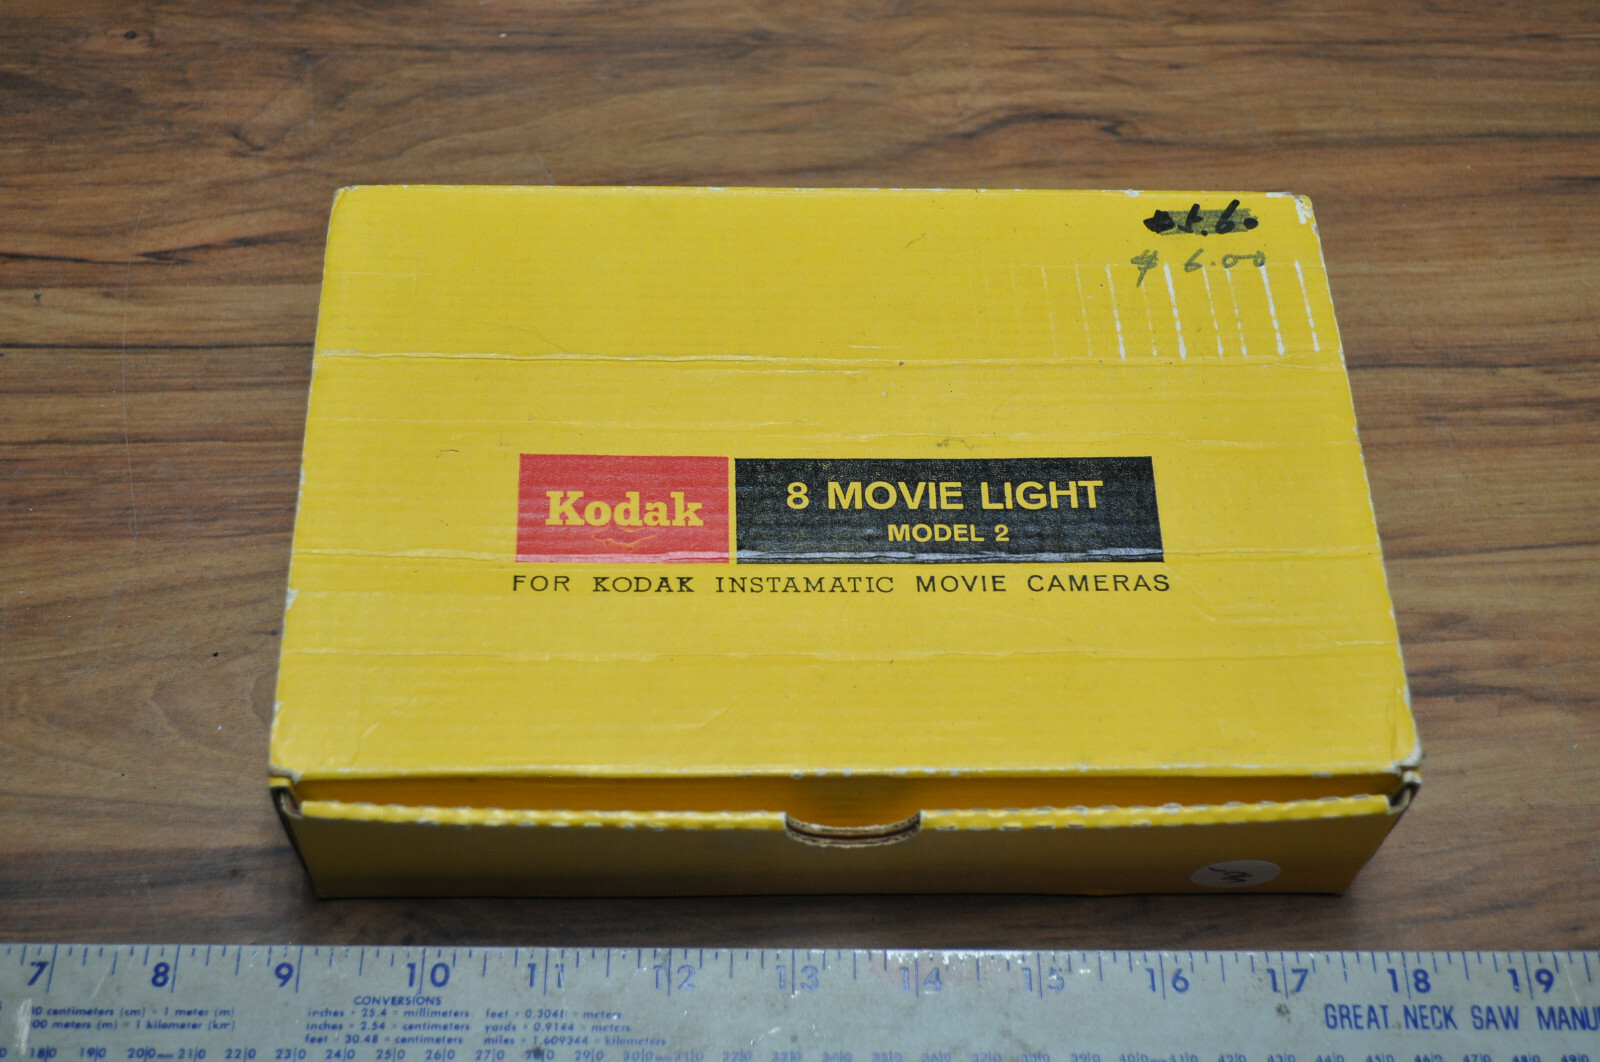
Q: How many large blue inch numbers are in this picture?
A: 13